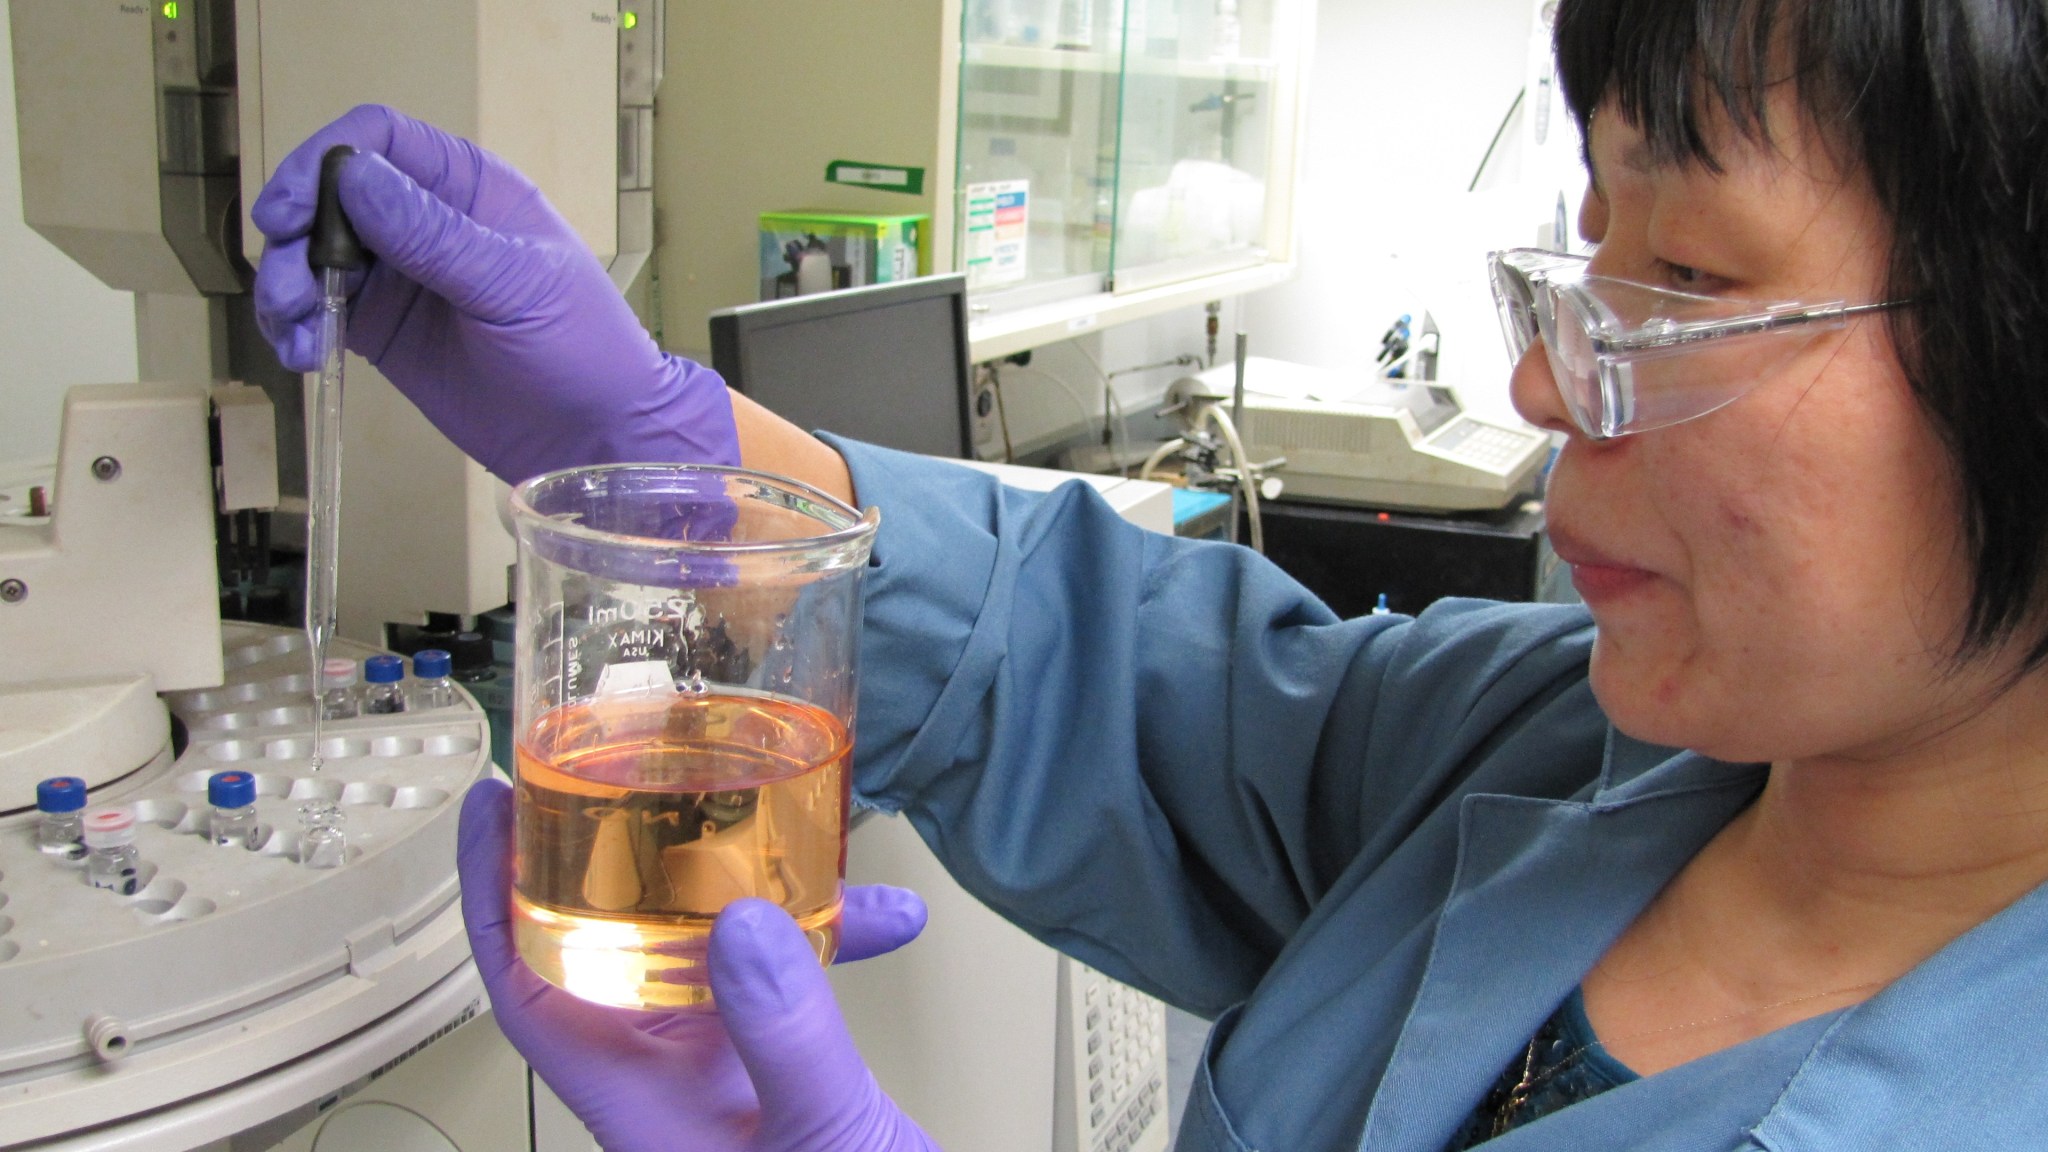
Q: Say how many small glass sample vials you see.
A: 7